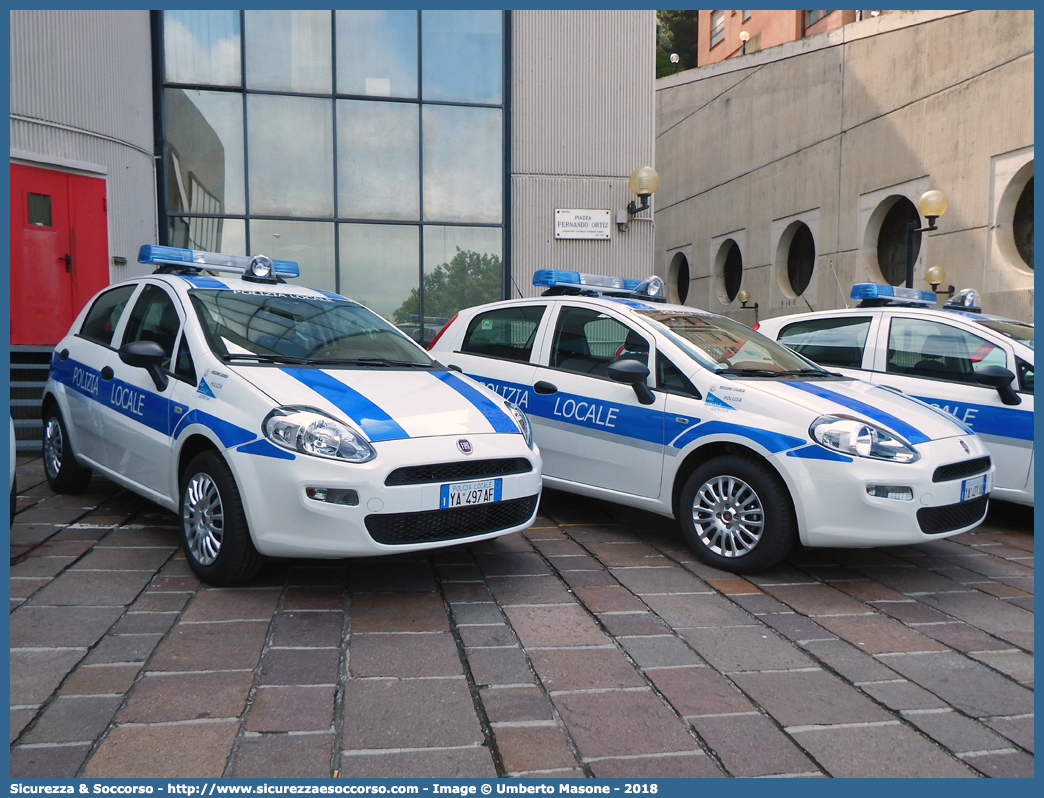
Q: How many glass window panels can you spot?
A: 12